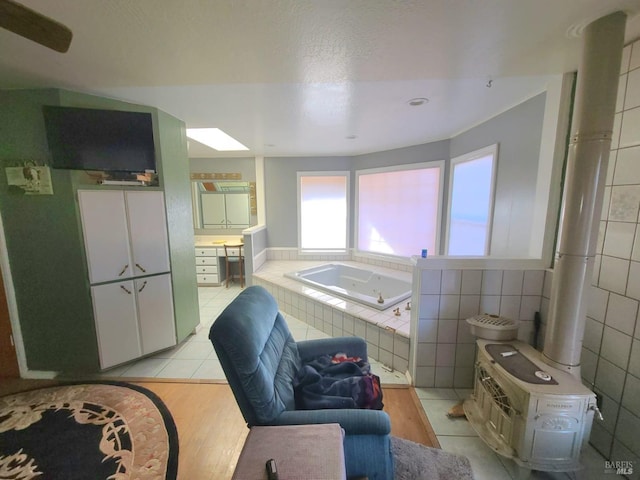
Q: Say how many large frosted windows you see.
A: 3